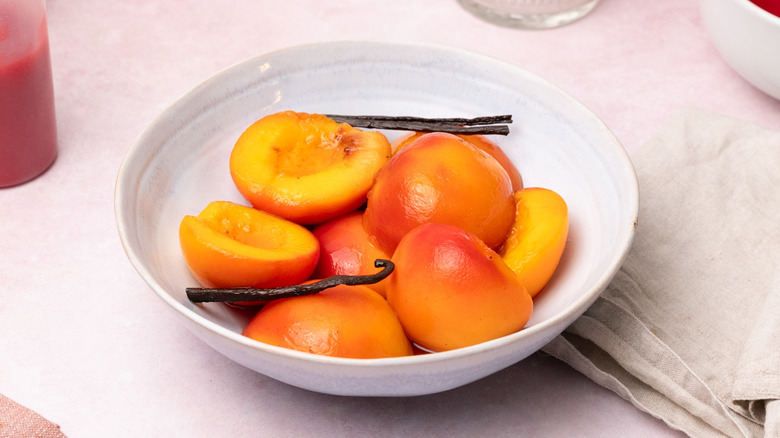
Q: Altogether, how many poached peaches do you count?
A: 8